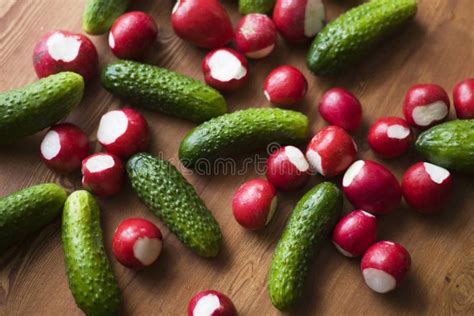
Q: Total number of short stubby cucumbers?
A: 11